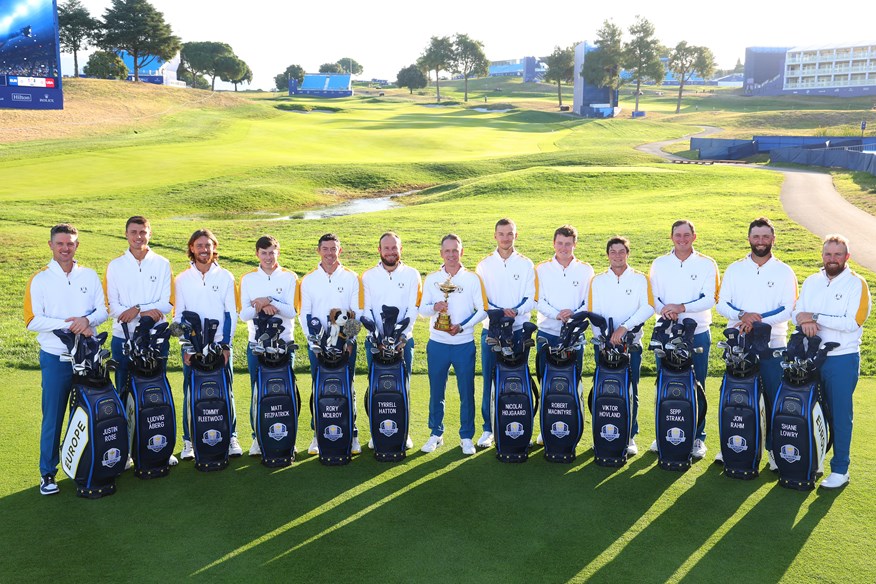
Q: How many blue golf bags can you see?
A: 12